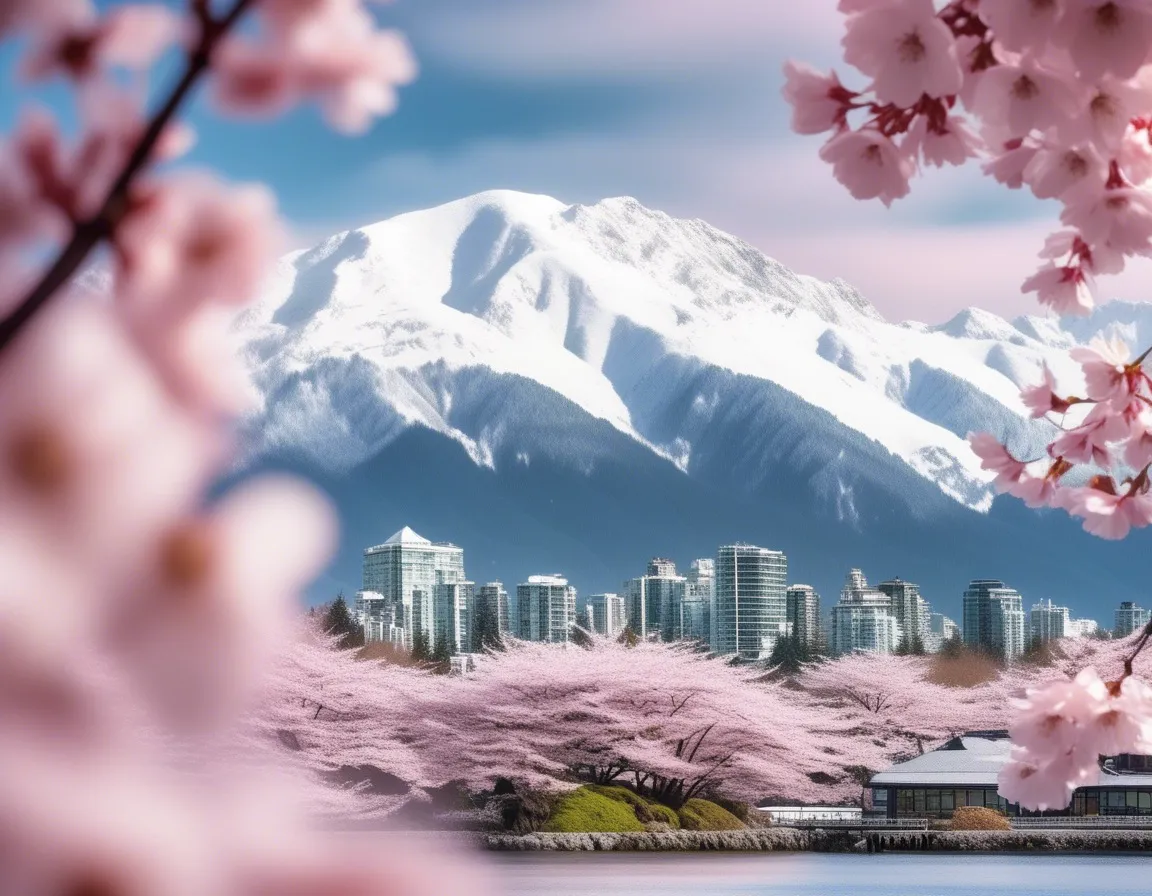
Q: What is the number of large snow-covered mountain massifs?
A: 1